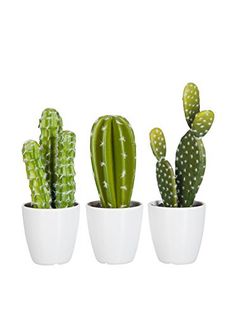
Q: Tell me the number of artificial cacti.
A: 3